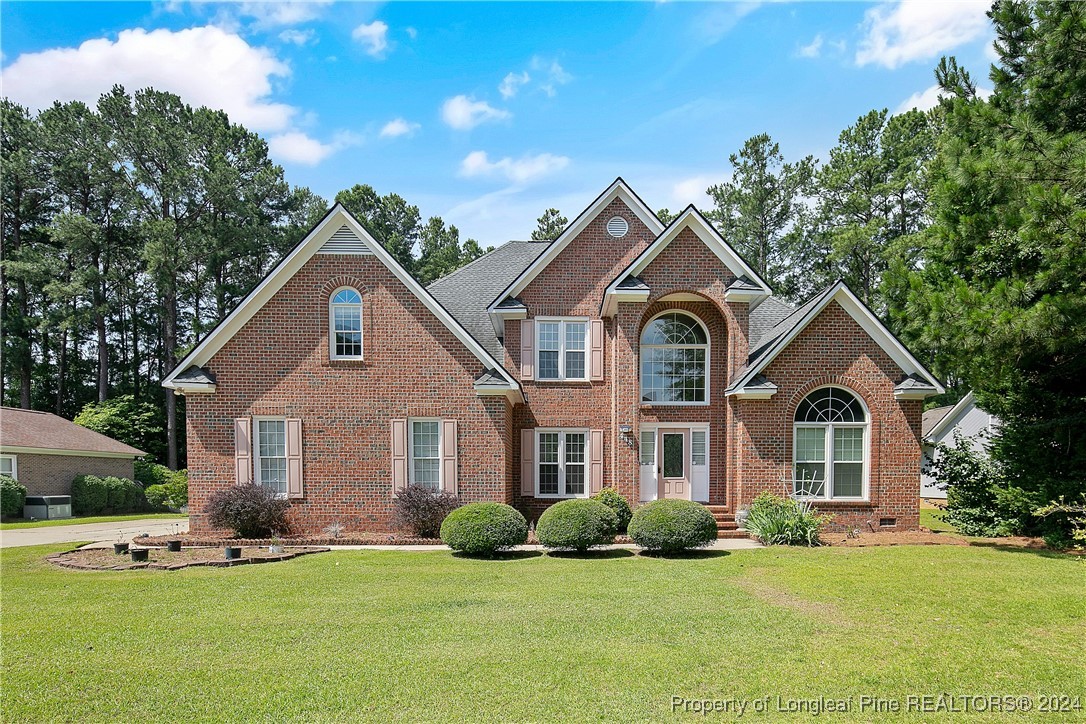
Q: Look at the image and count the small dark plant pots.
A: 4